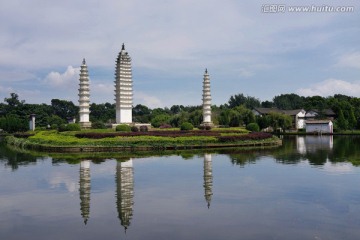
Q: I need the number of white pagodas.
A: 3